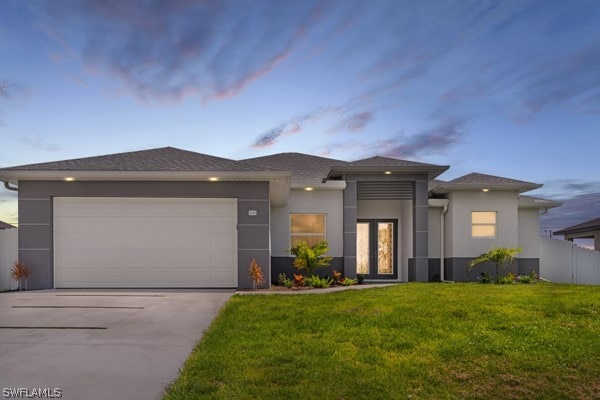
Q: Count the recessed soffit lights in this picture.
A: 5